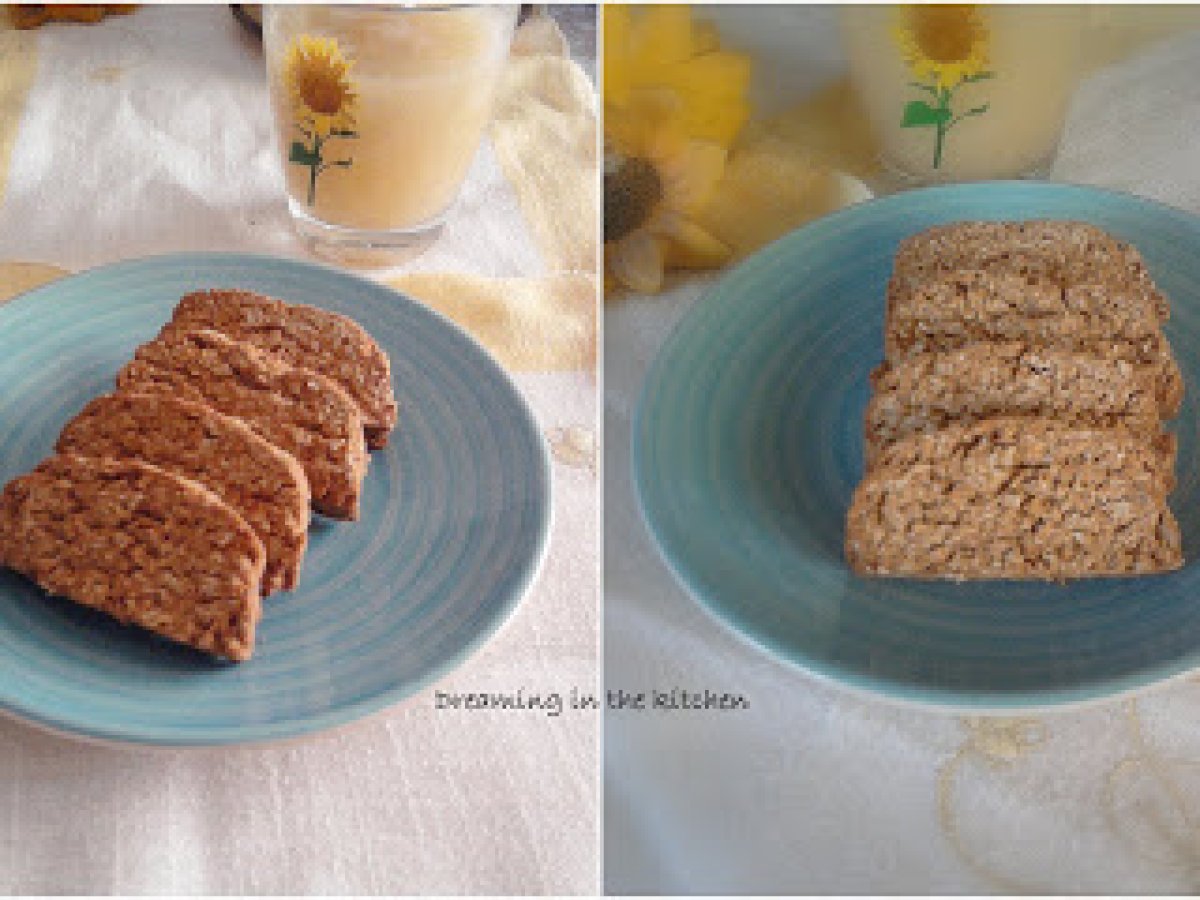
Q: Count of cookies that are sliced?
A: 8